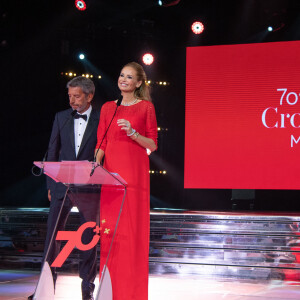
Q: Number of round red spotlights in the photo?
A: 3